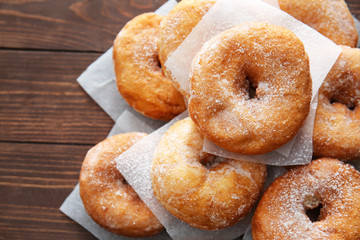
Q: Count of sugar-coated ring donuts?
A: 8